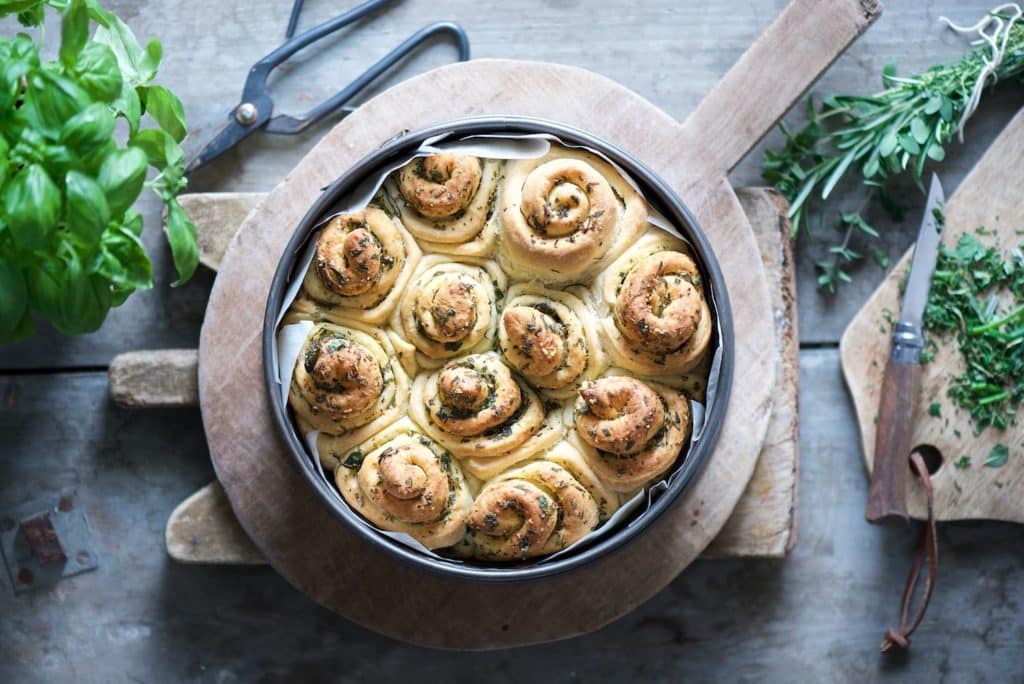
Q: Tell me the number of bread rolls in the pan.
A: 11